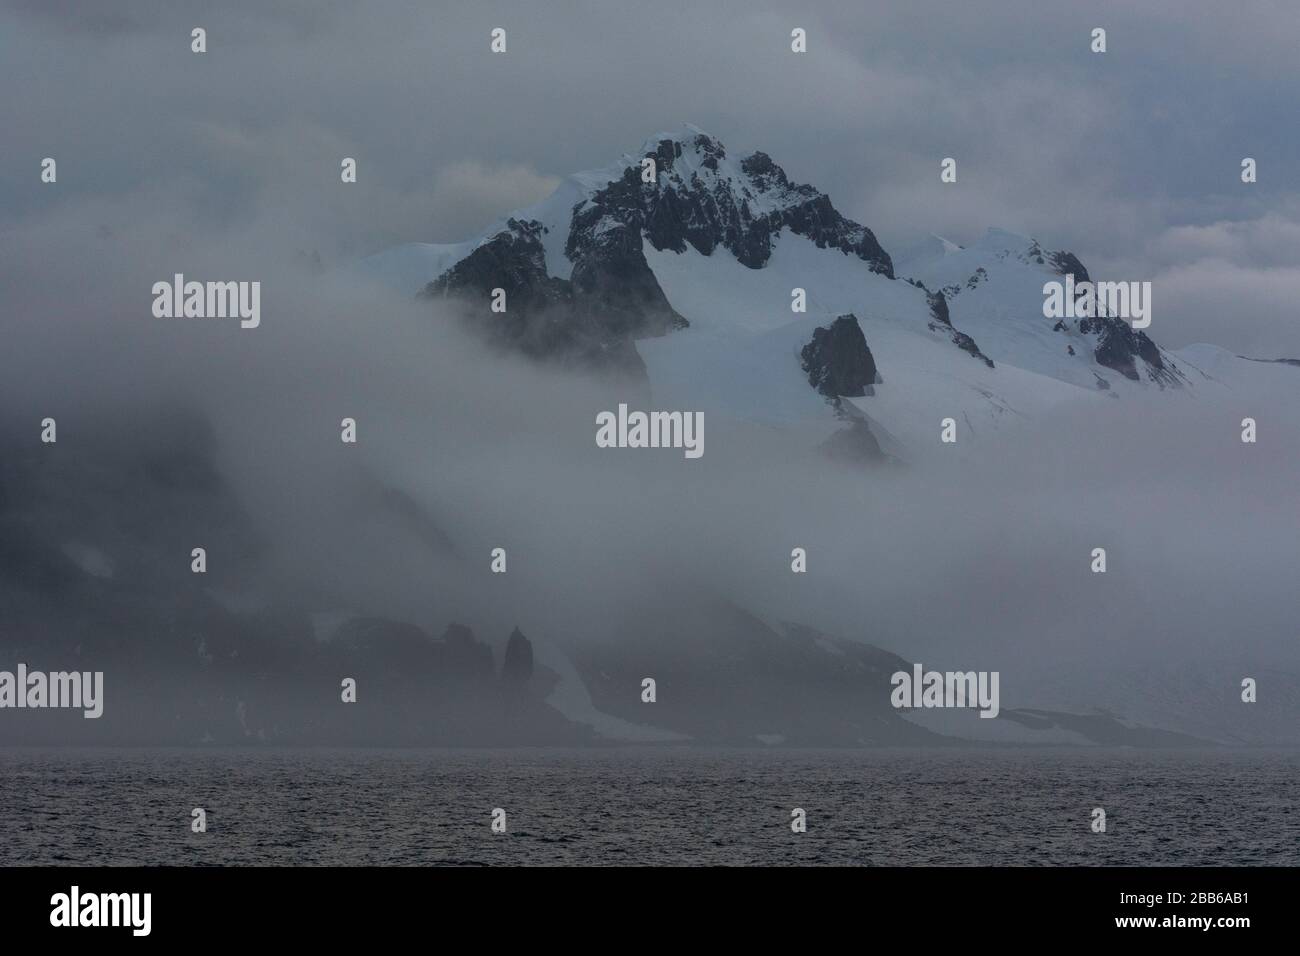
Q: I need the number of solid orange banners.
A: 0